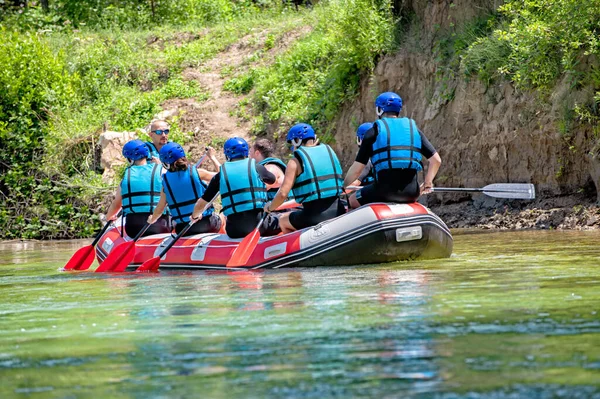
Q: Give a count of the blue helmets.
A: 6